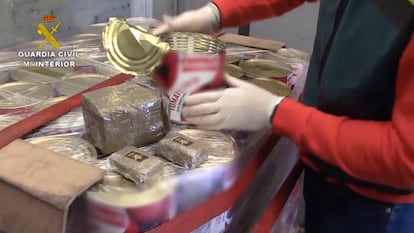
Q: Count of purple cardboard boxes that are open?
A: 0